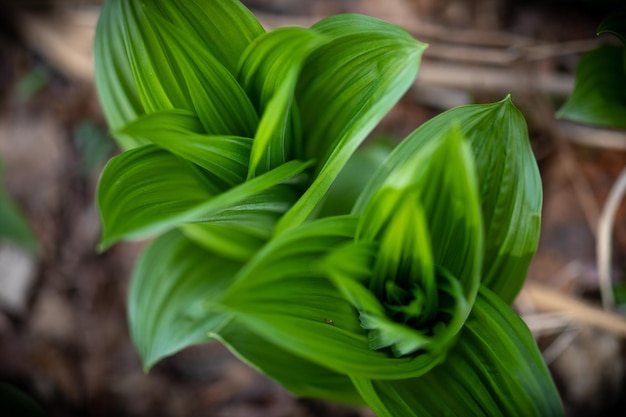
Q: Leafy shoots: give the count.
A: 2